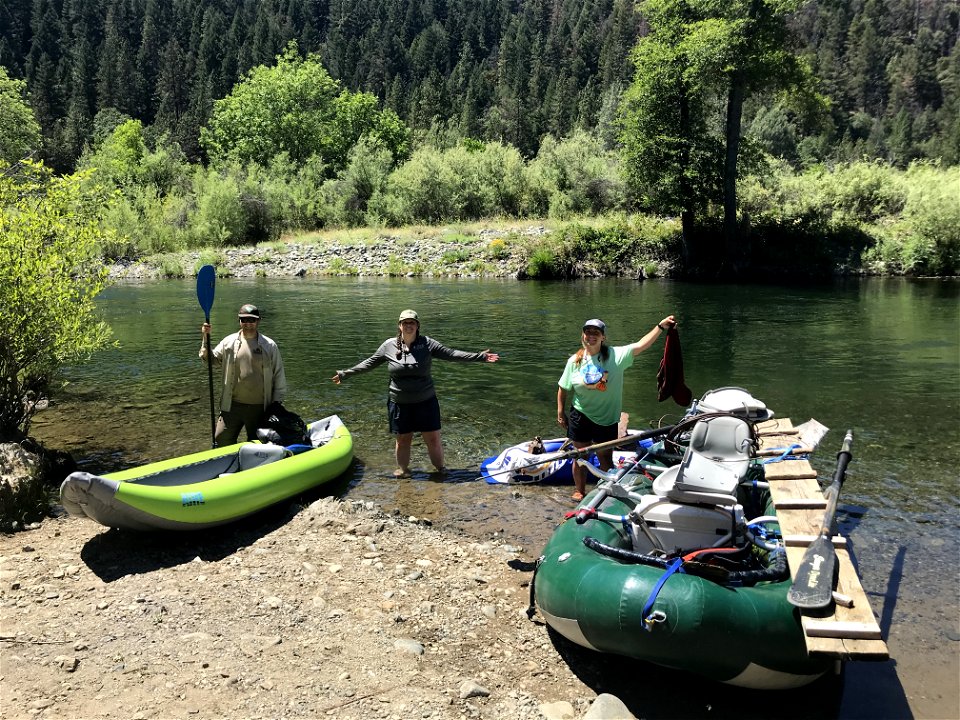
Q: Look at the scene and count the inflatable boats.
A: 3